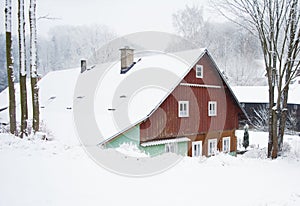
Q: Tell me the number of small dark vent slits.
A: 6